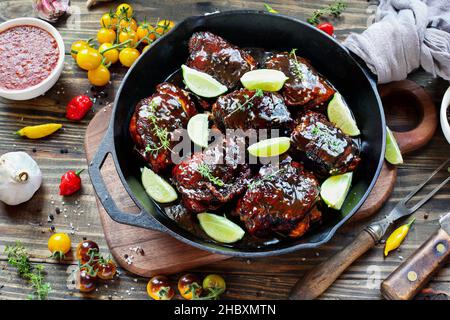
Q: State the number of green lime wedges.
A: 9